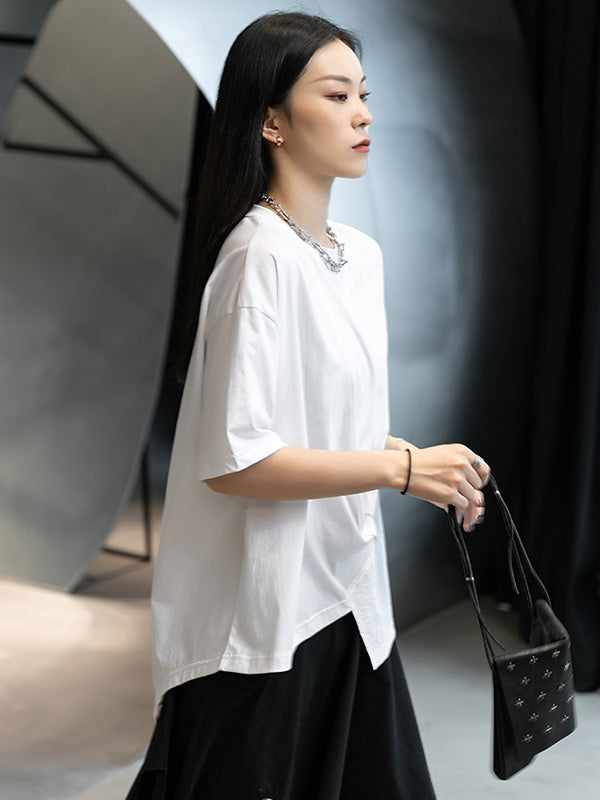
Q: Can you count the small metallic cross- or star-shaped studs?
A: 15